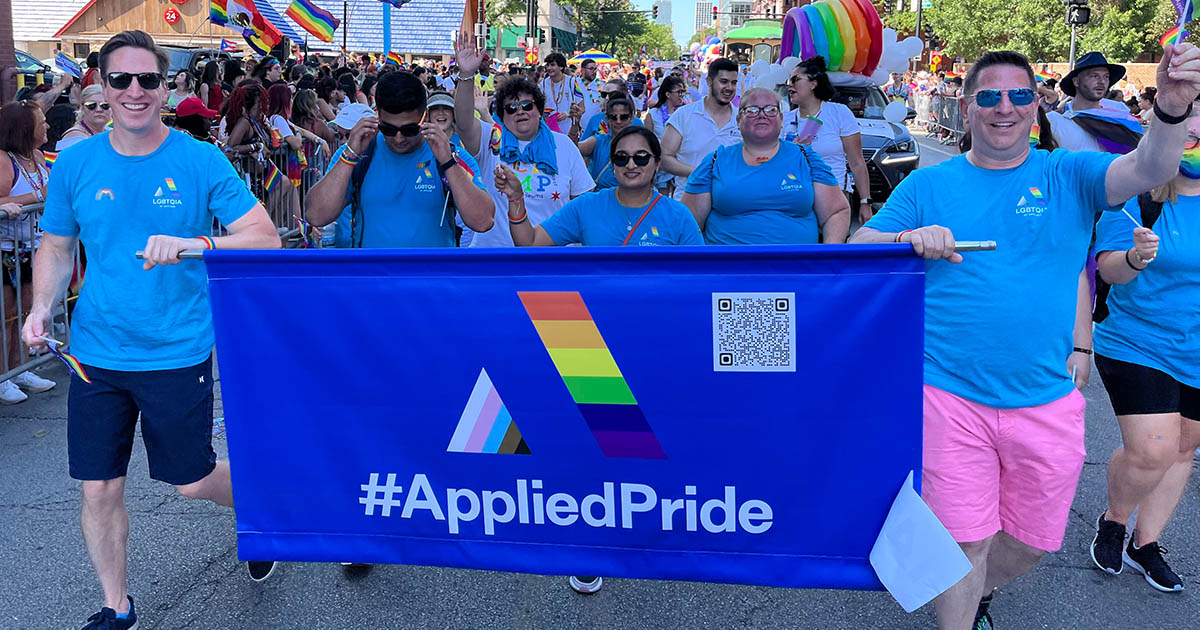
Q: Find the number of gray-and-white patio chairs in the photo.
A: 0